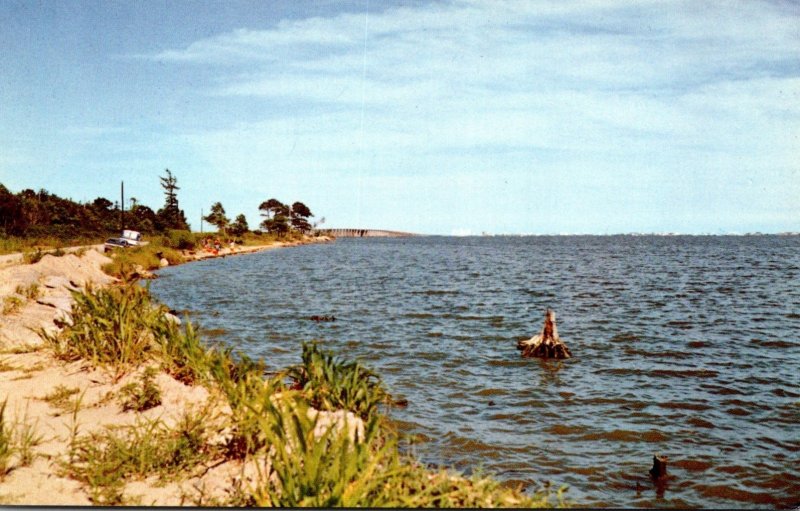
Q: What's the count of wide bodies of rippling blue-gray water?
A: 1